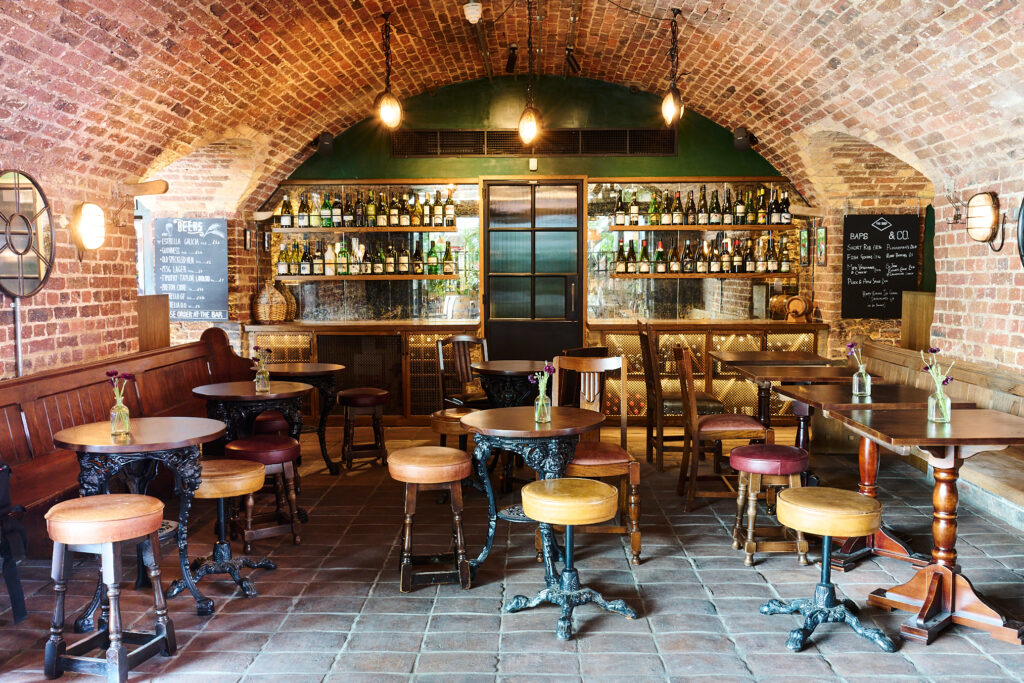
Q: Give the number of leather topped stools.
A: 10